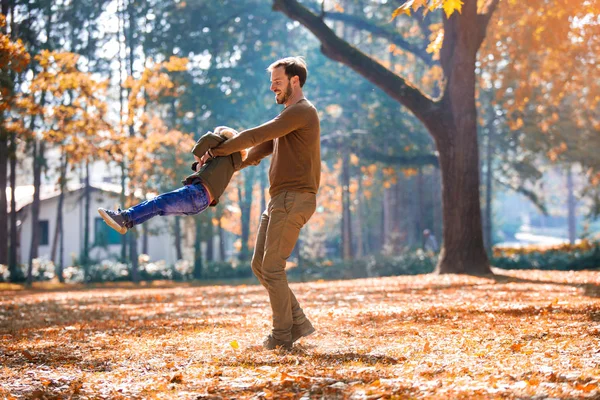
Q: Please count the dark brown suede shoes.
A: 2